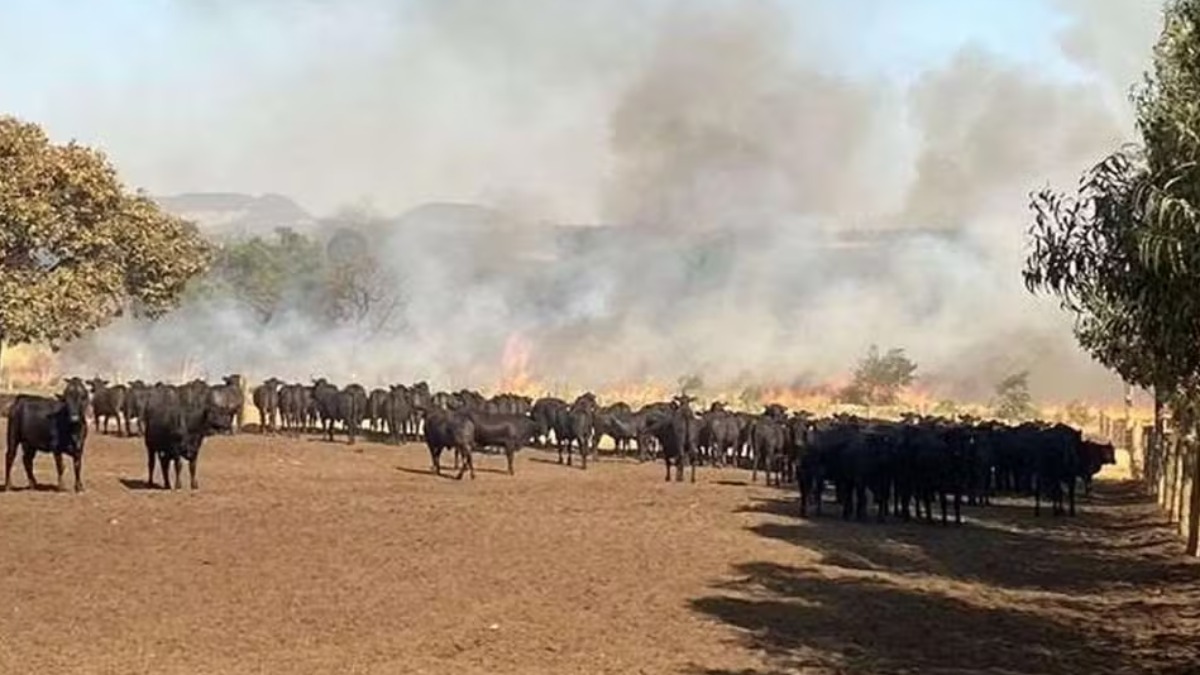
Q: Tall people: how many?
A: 0